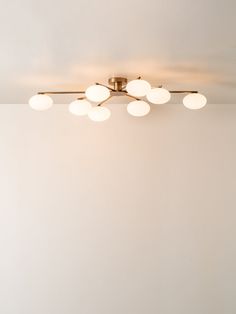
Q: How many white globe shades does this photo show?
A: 8